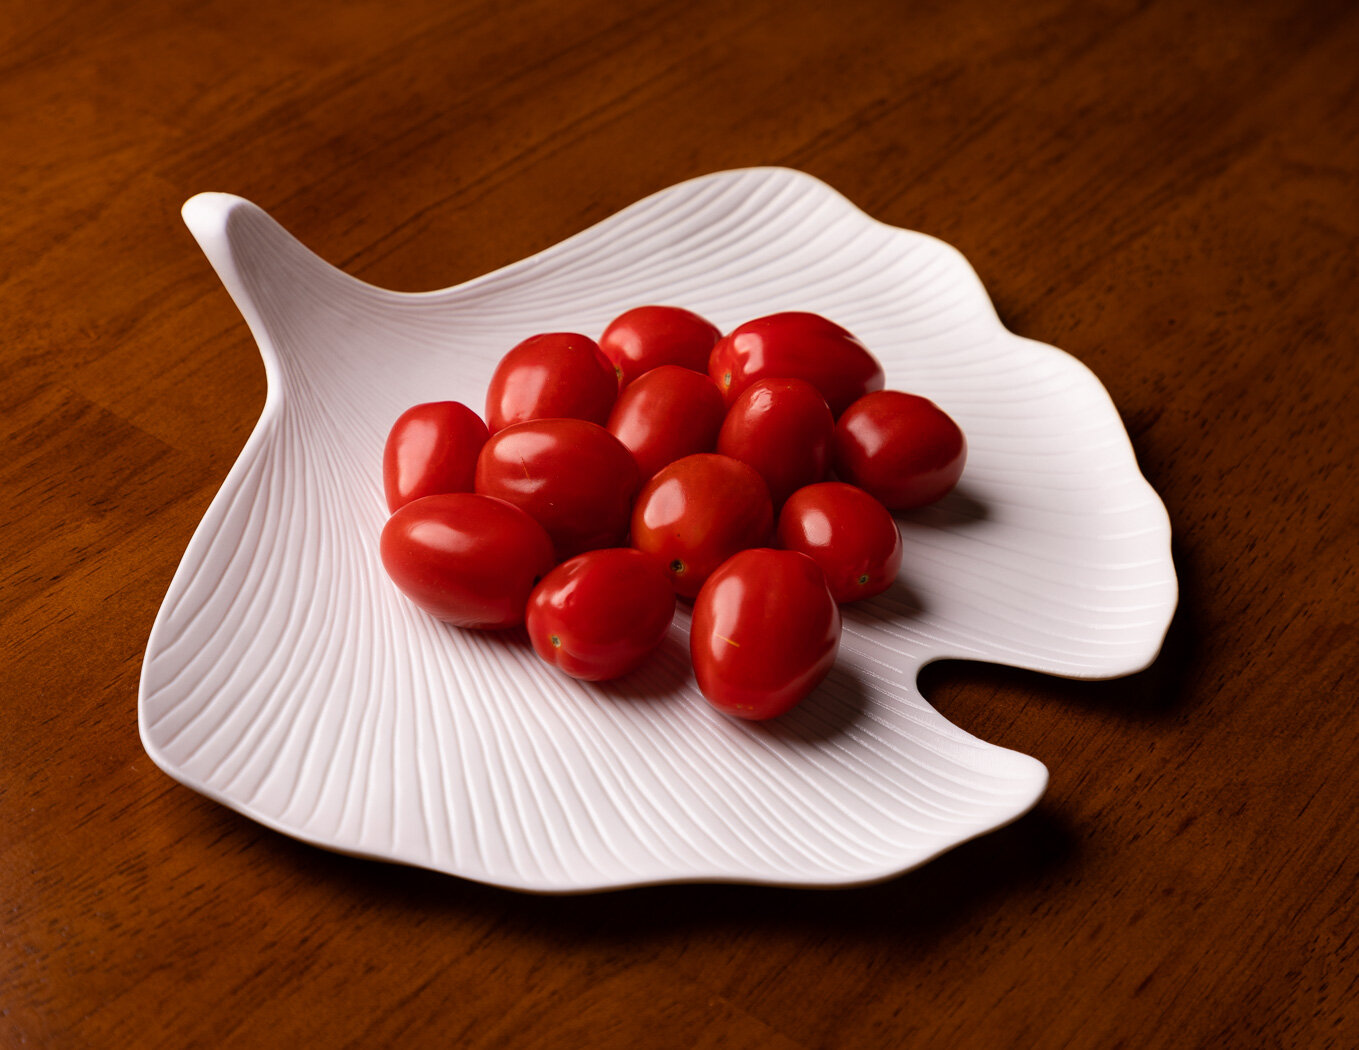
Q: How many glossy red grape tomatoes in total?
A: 13